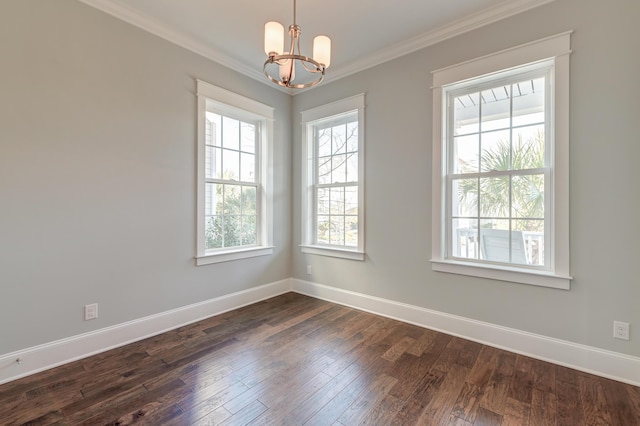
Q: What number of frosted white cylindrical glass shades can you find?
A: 3